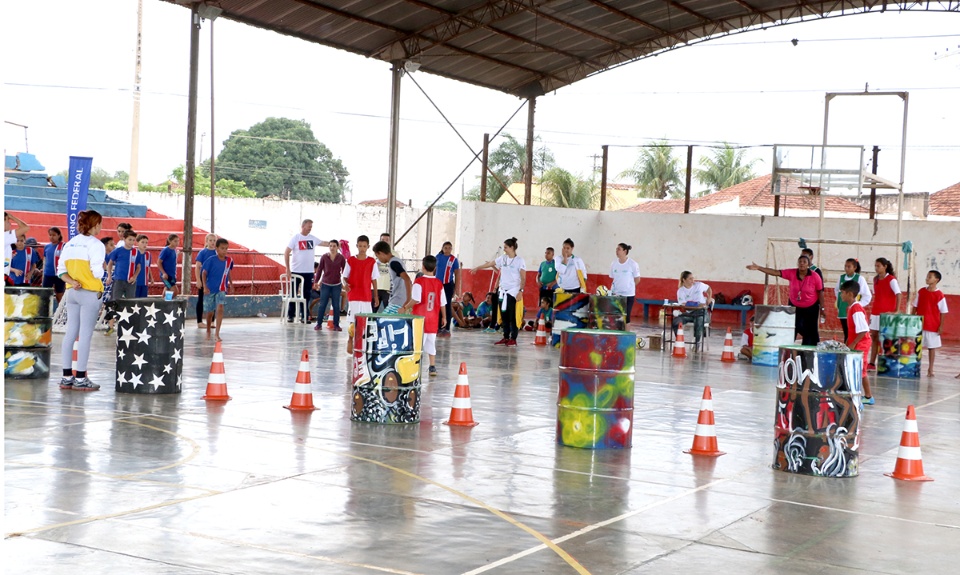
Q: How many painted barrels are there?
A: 9